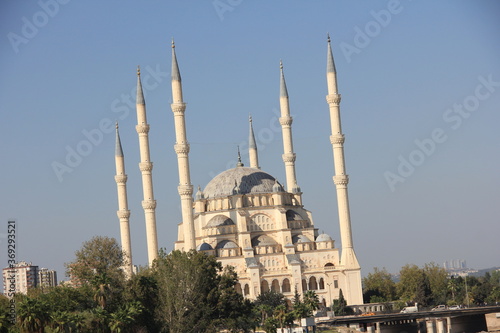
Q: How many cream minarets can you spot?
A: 6